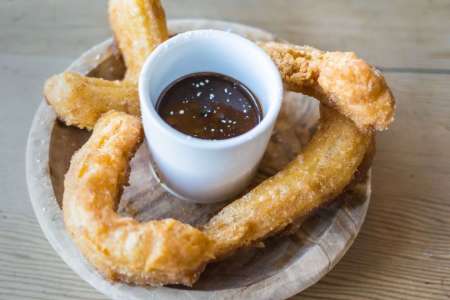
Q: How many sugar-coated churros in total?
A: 5